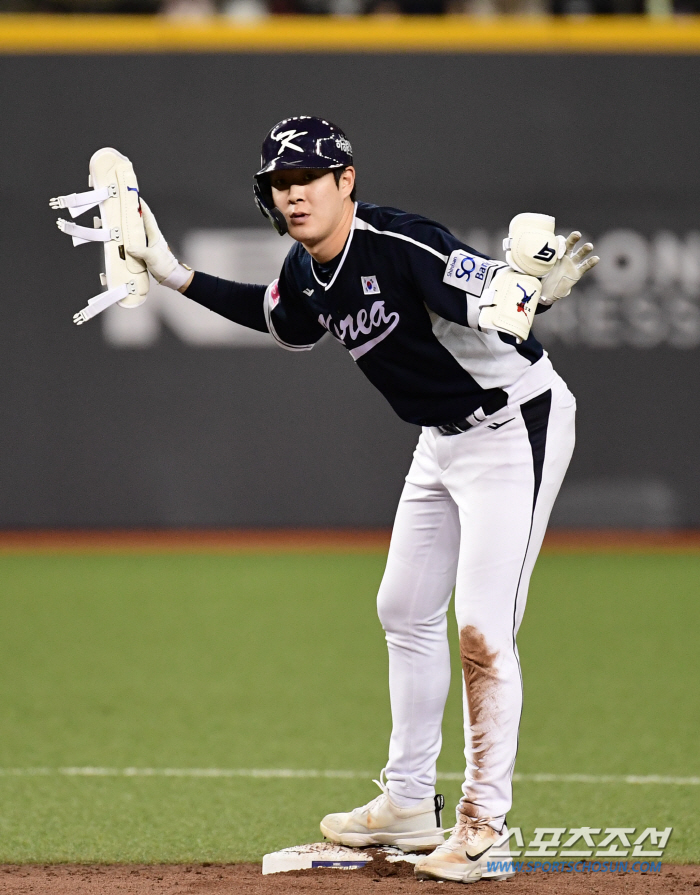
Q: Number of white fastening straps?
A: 3